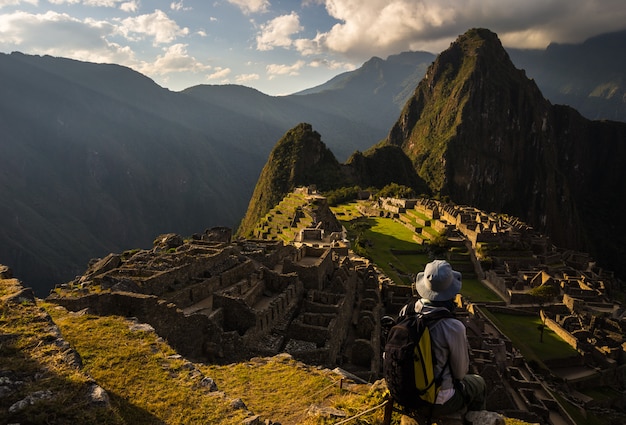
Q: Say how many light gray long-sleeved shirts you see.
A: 1